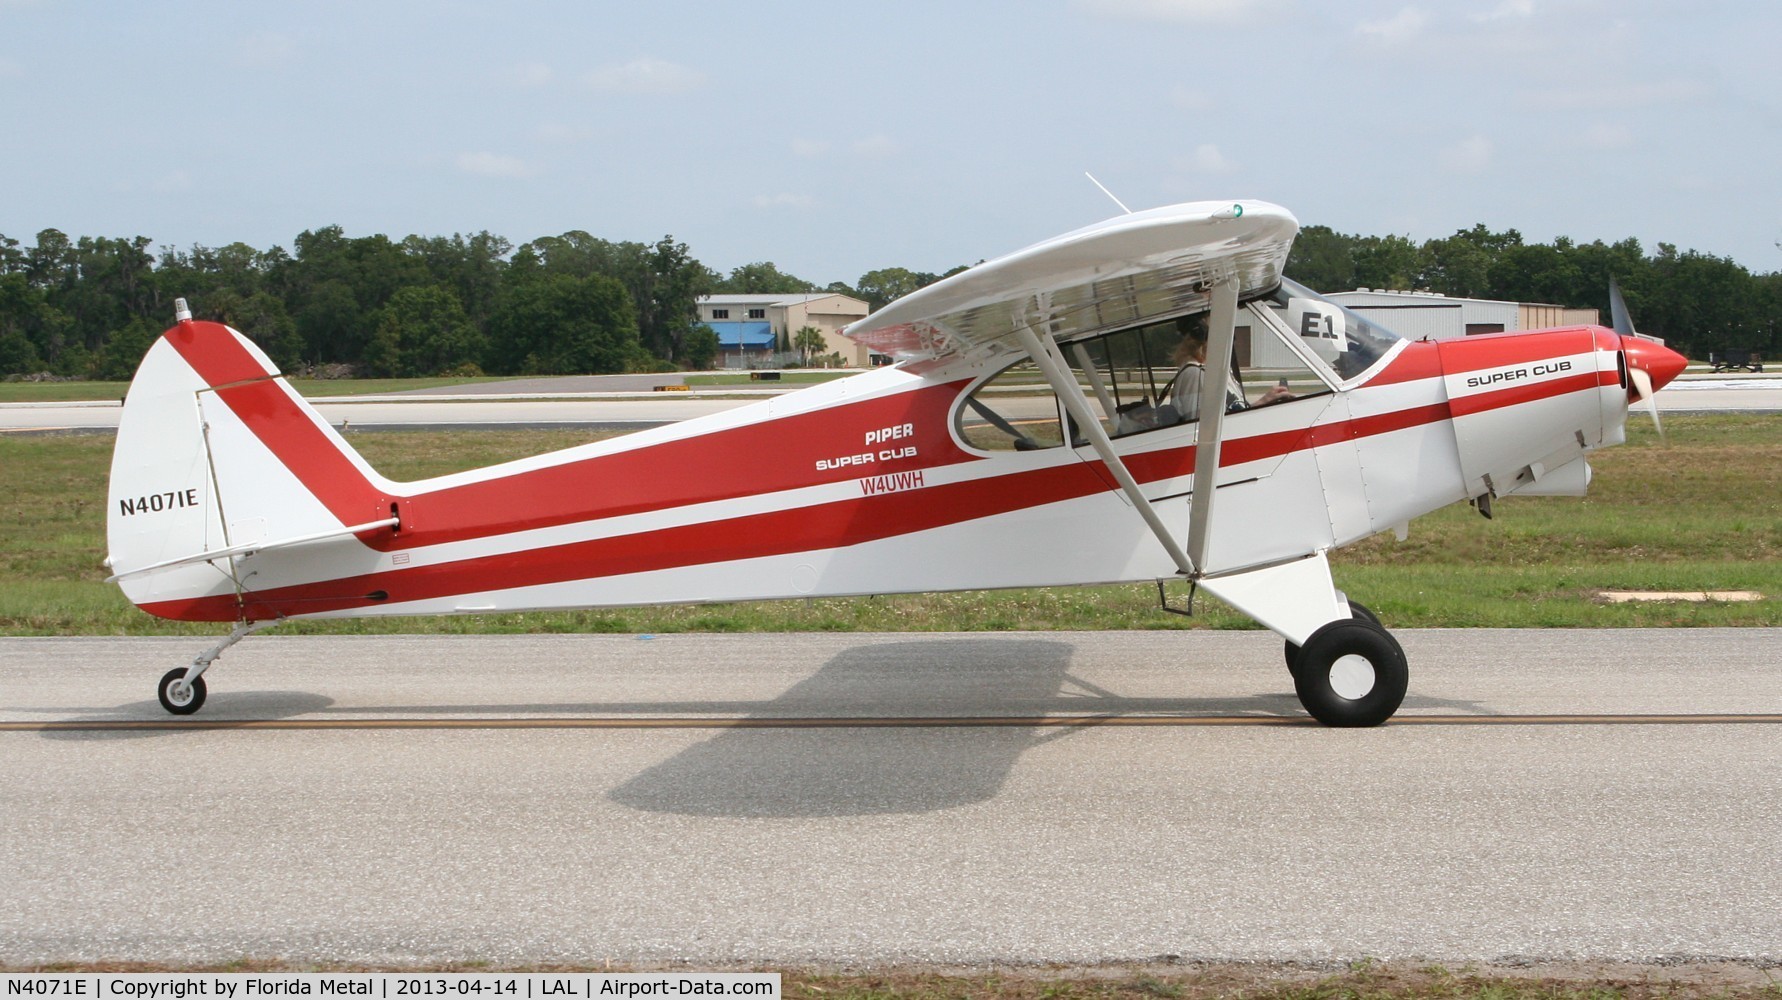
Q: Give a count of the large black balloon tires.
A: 2